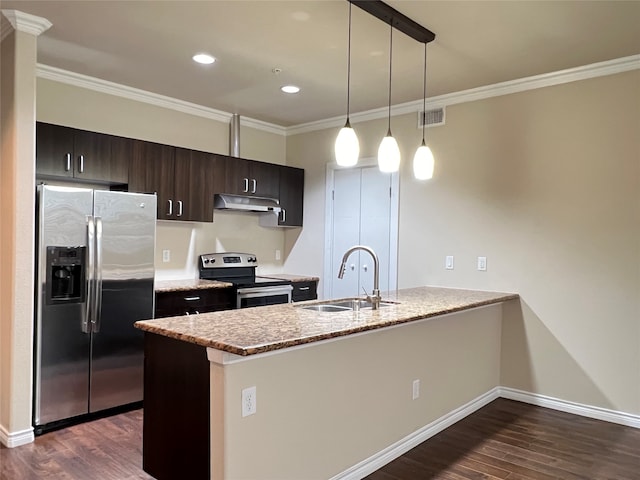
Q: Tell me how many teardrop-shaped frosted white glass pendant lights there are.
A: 3